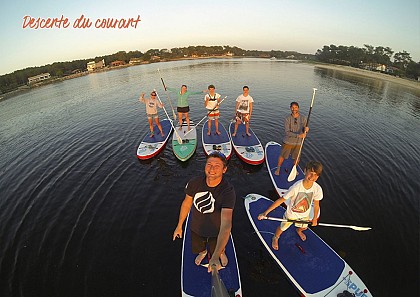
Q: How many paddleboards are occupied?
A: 7